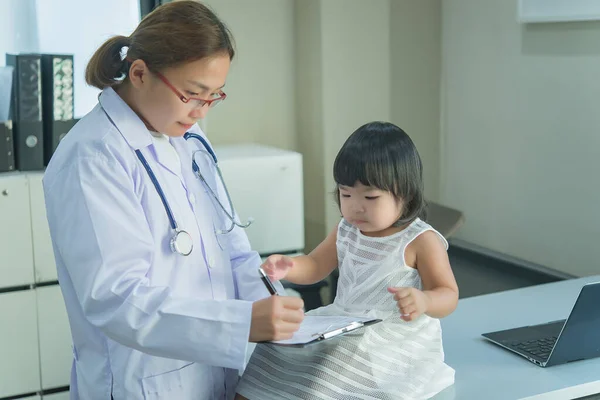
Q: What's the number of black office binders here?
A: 2